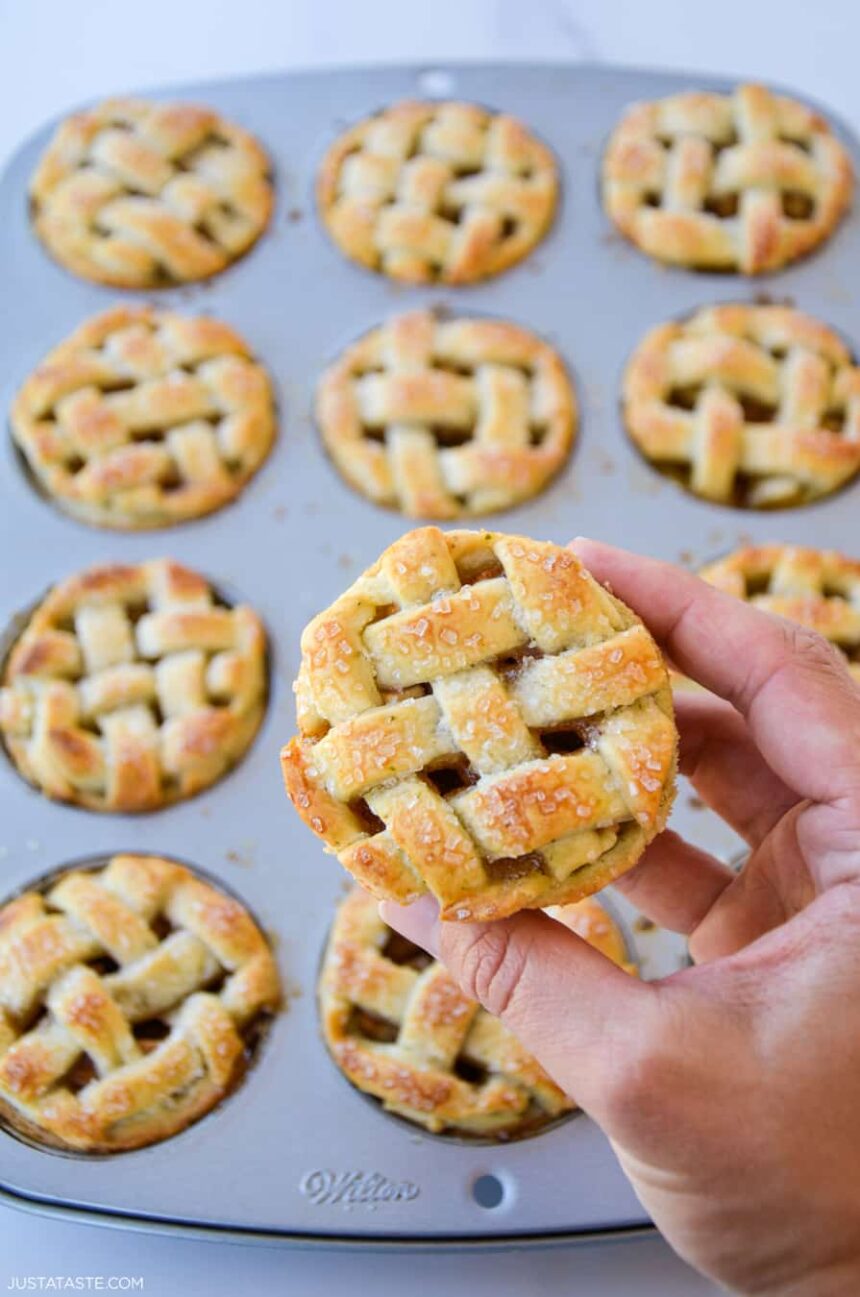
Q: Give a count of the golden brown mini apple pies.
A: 11